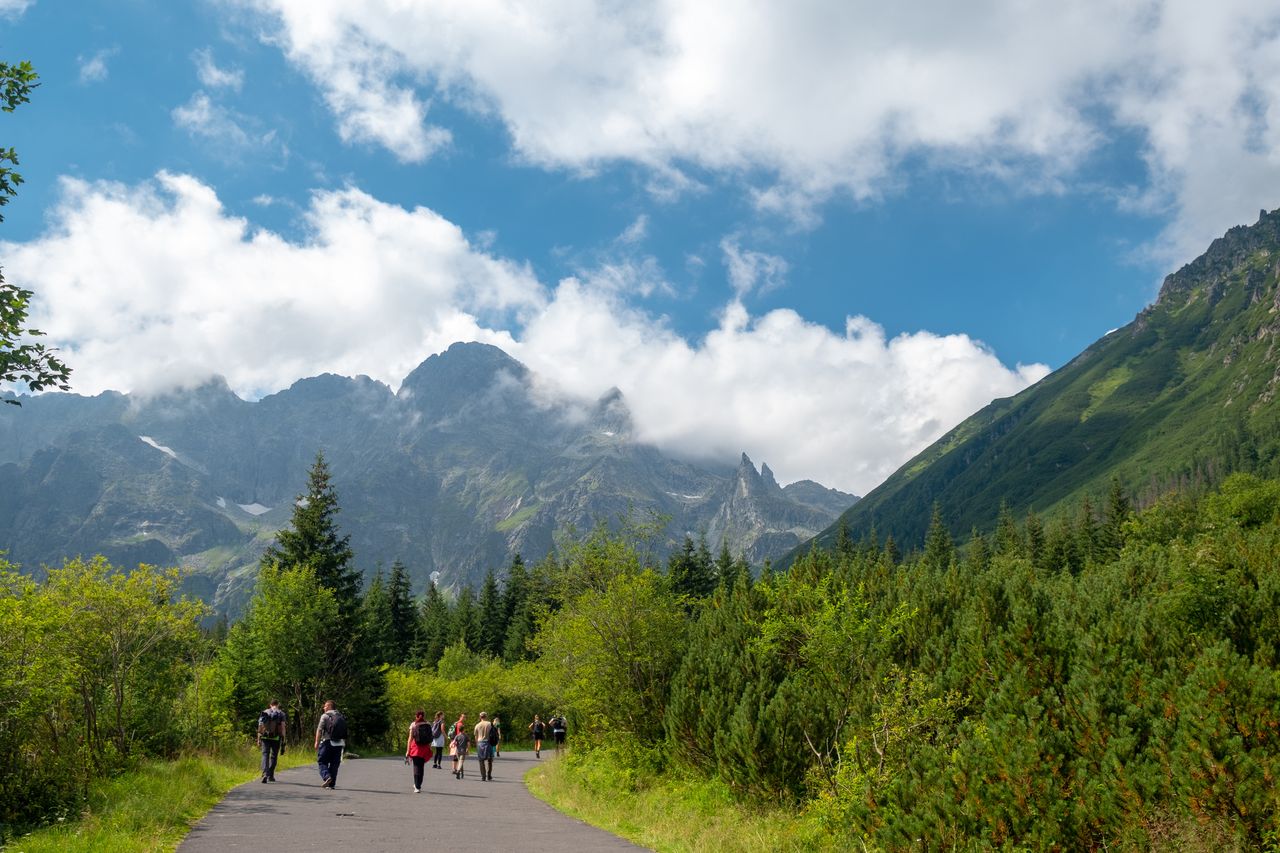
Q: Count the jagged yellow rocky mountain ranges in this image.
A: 0